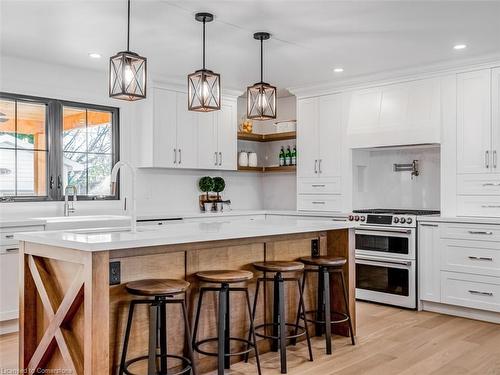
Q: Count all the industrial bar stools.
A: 4